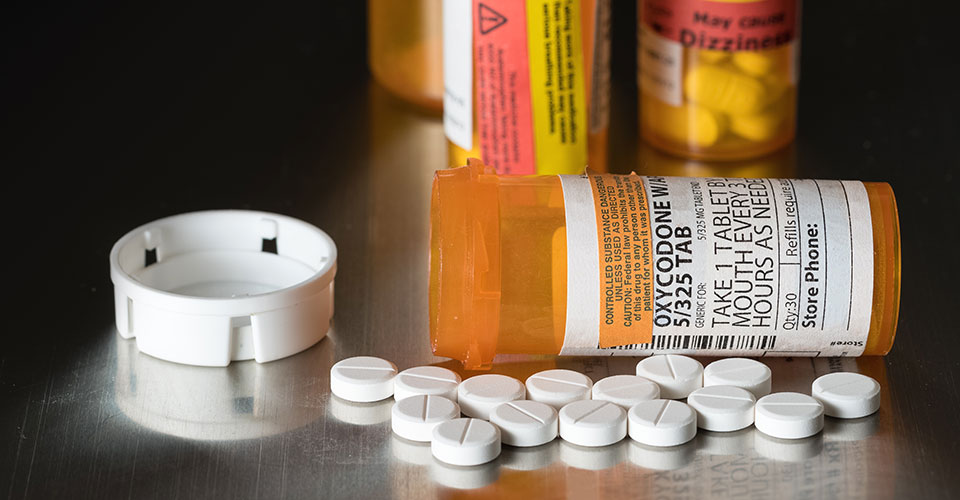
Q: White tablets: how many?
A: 15